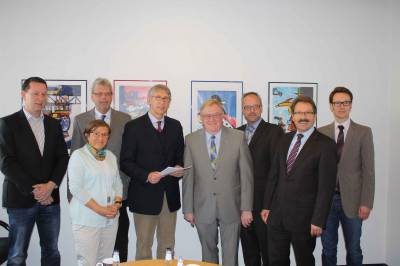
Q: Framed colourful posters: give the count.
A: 4